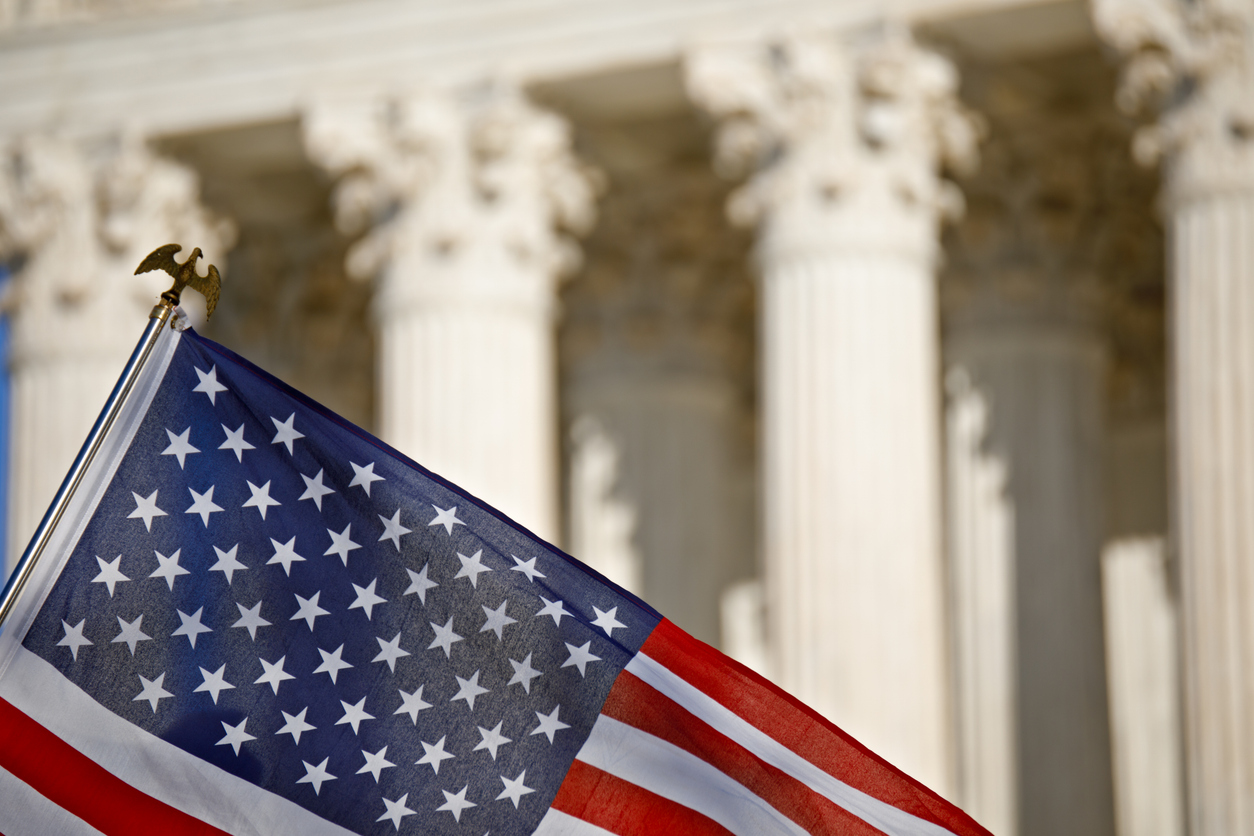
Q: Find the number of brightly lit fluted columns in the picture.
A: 4